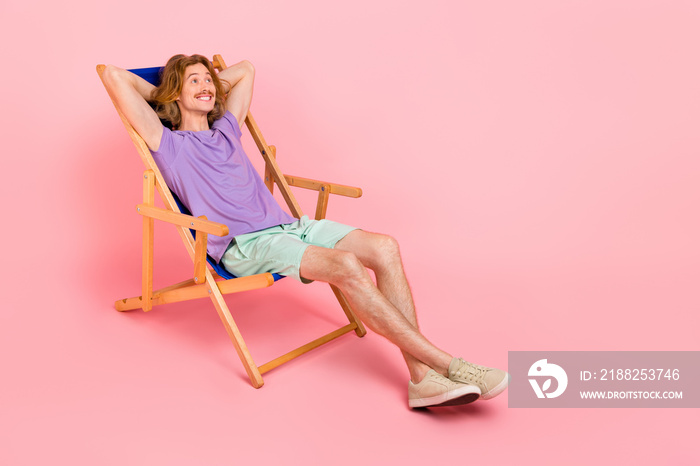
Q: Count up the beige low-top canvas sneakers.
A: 2